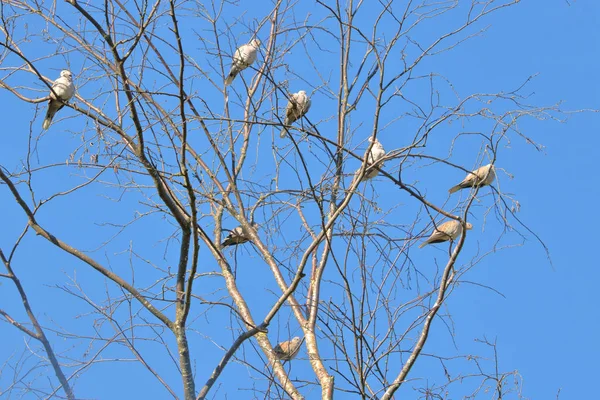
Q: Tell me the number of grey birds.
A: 8